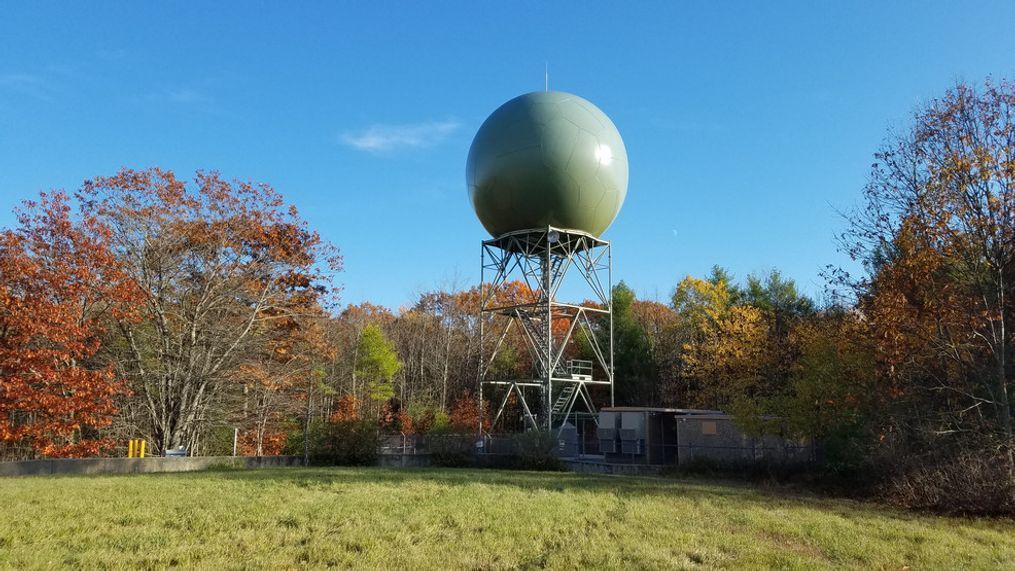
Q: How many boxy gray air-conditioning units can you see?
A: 2